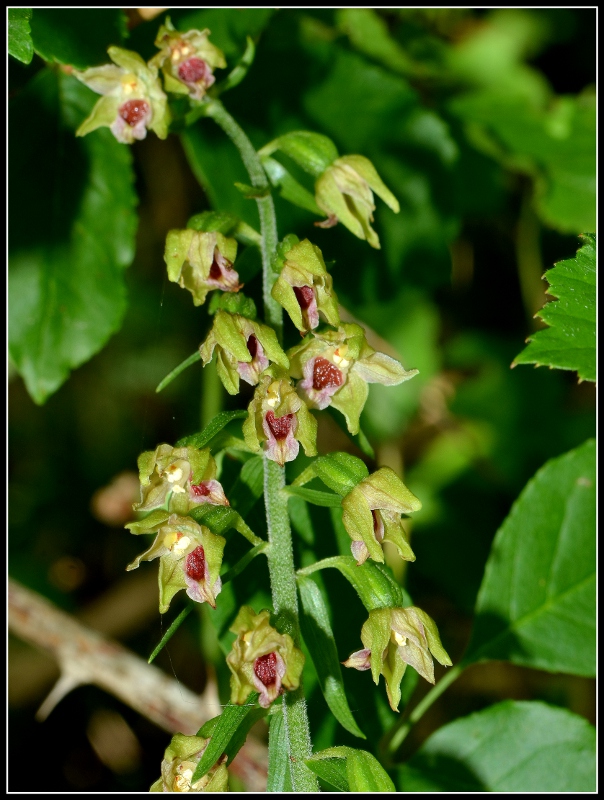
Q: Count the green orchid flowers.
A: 14